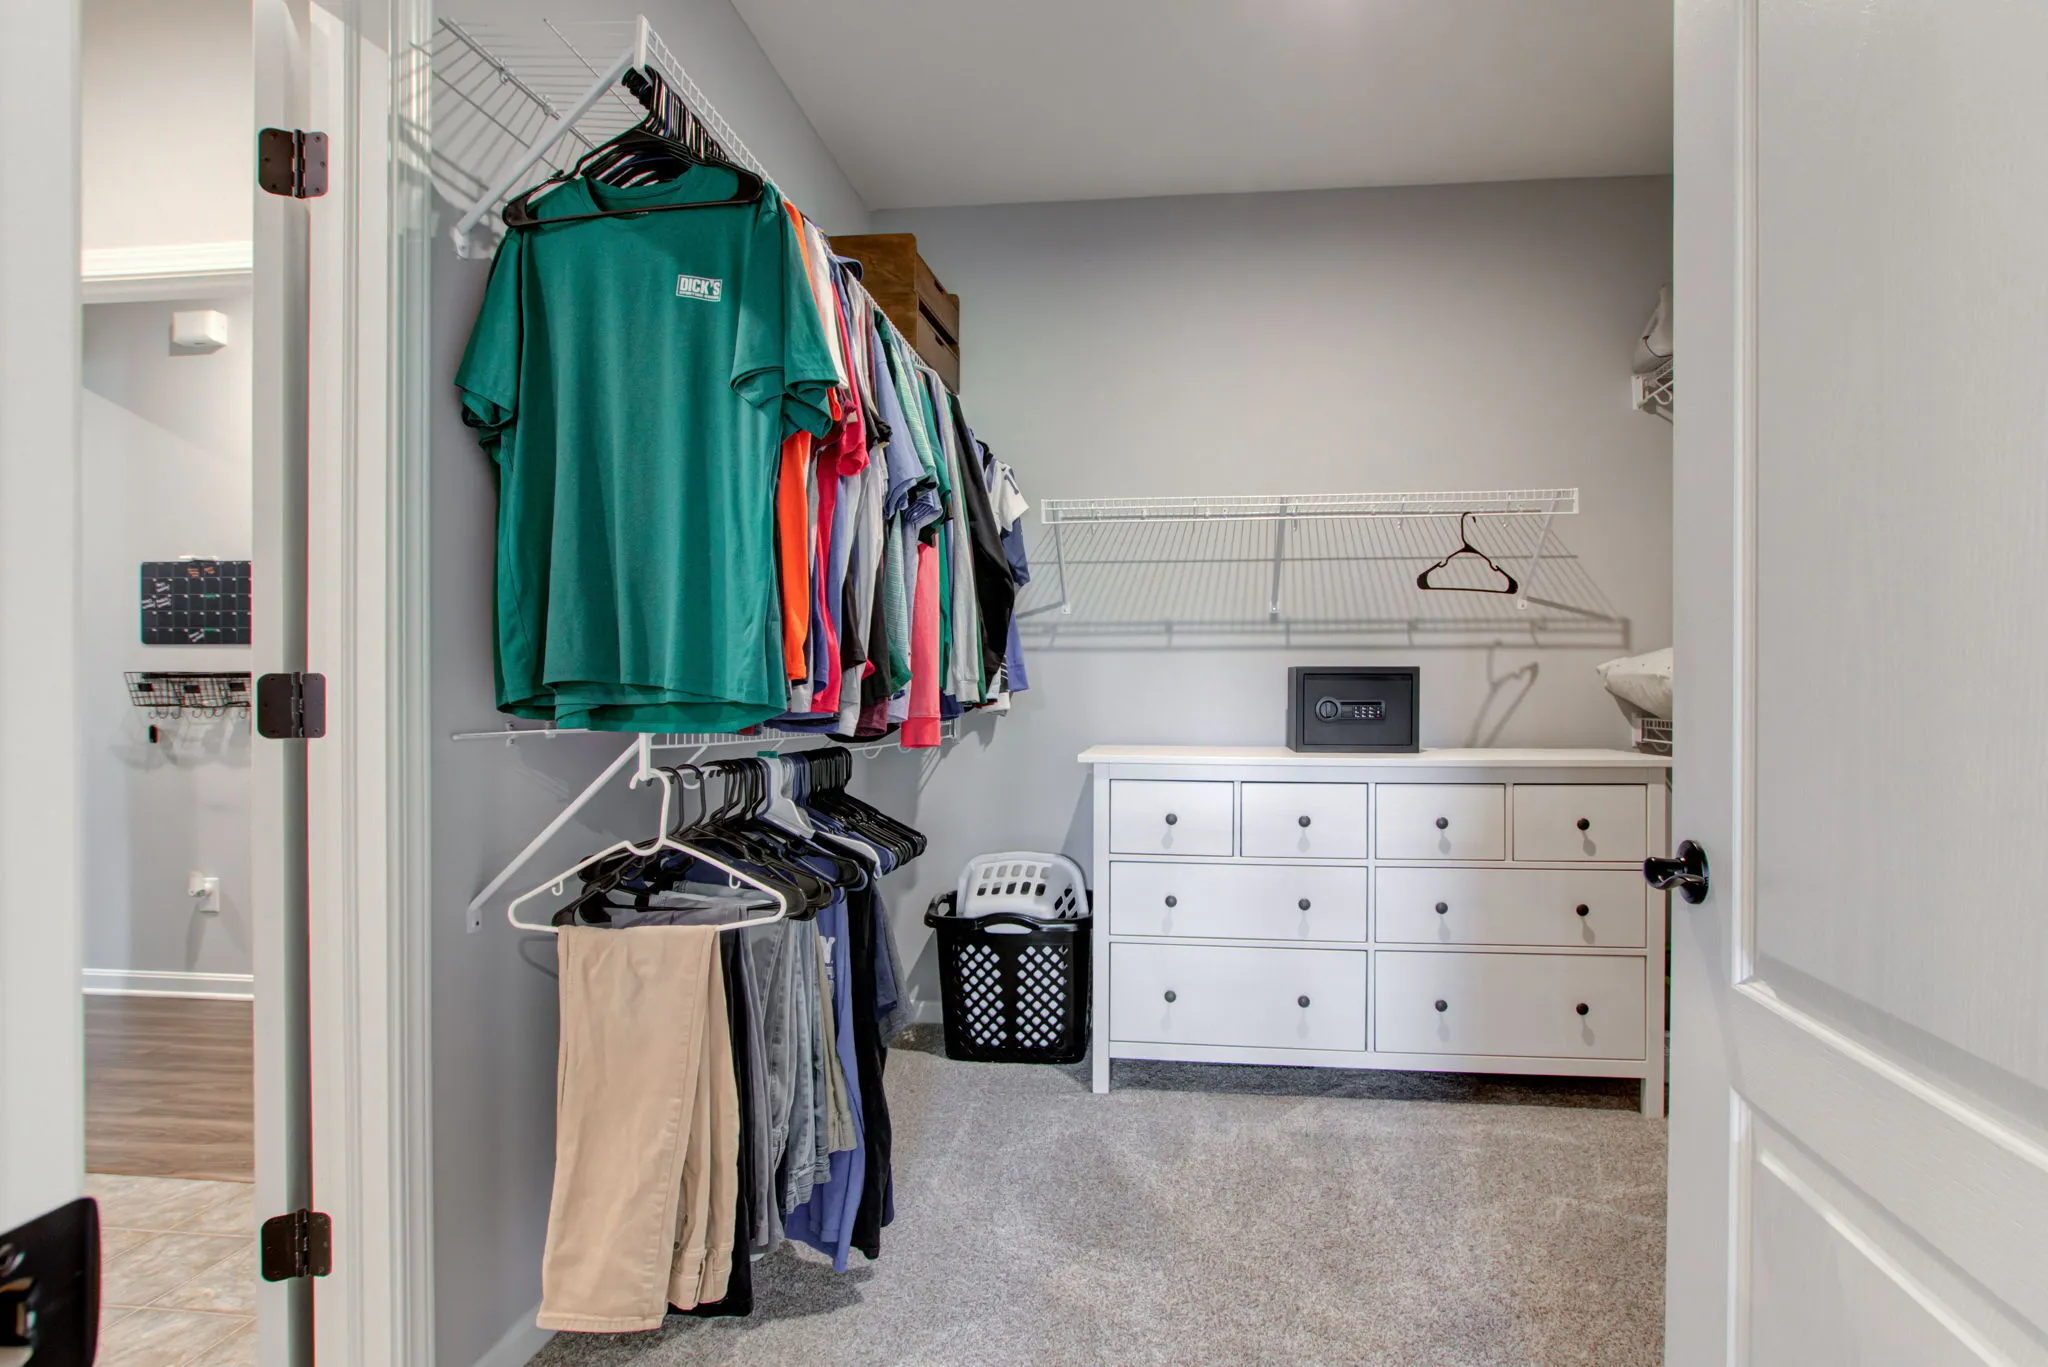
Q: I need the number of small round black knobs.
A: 12